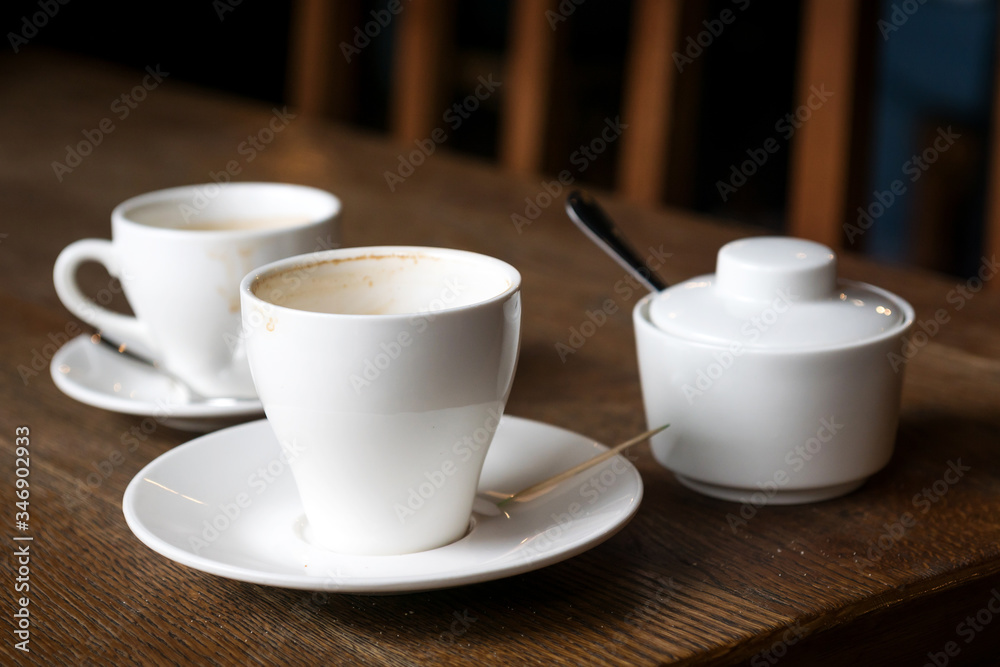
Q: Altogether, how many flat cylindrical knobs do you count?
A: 1